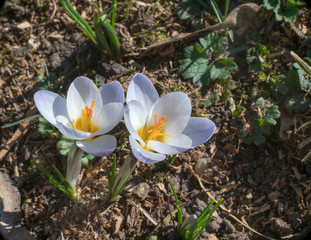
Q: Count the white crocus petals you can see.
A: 12